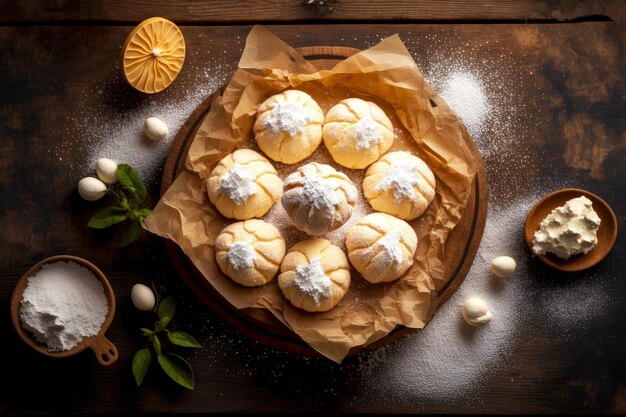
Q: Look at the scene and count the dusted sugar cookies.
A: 8